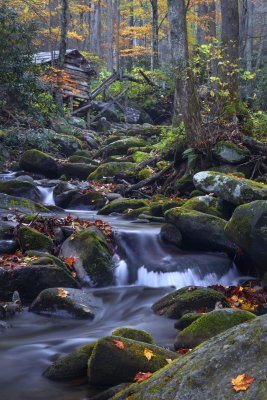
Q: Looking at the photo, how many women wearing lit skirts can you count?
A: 0